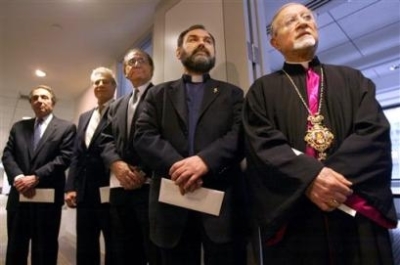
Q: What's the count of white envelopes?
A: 5